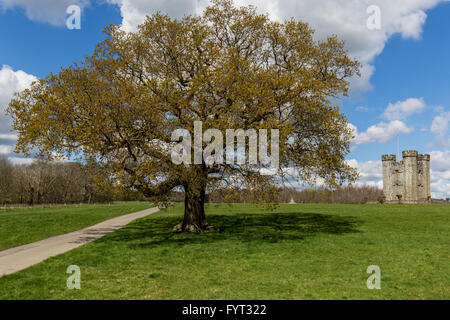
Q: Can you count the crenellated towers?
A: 3